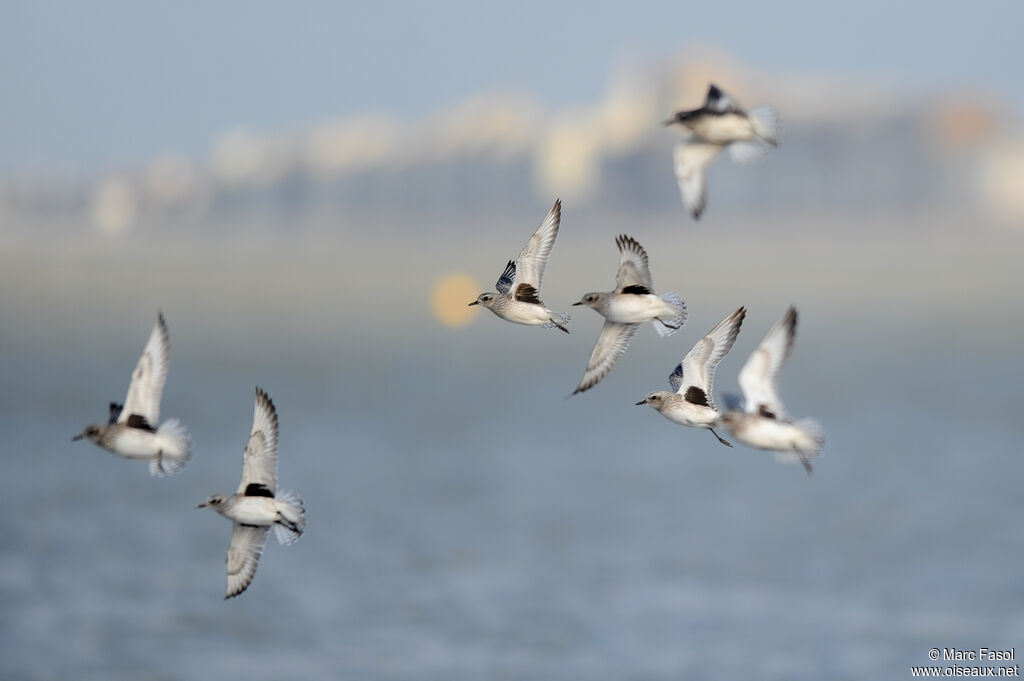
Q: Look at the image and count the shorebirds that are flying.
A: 7